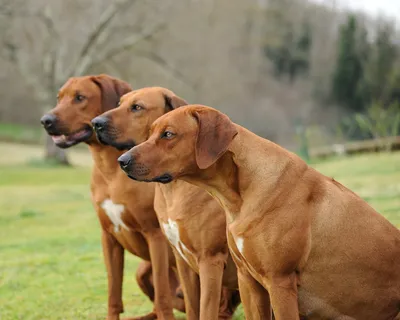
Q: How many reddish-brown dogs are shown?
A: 3